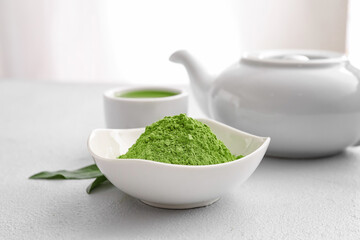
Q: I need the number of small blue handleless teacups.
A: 0